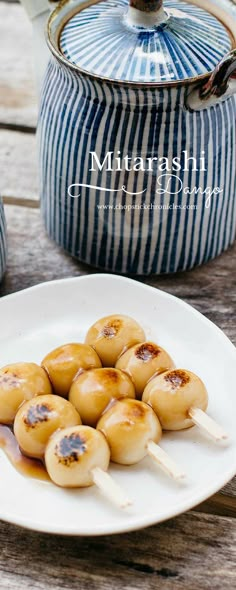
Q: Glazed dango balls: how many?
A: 9